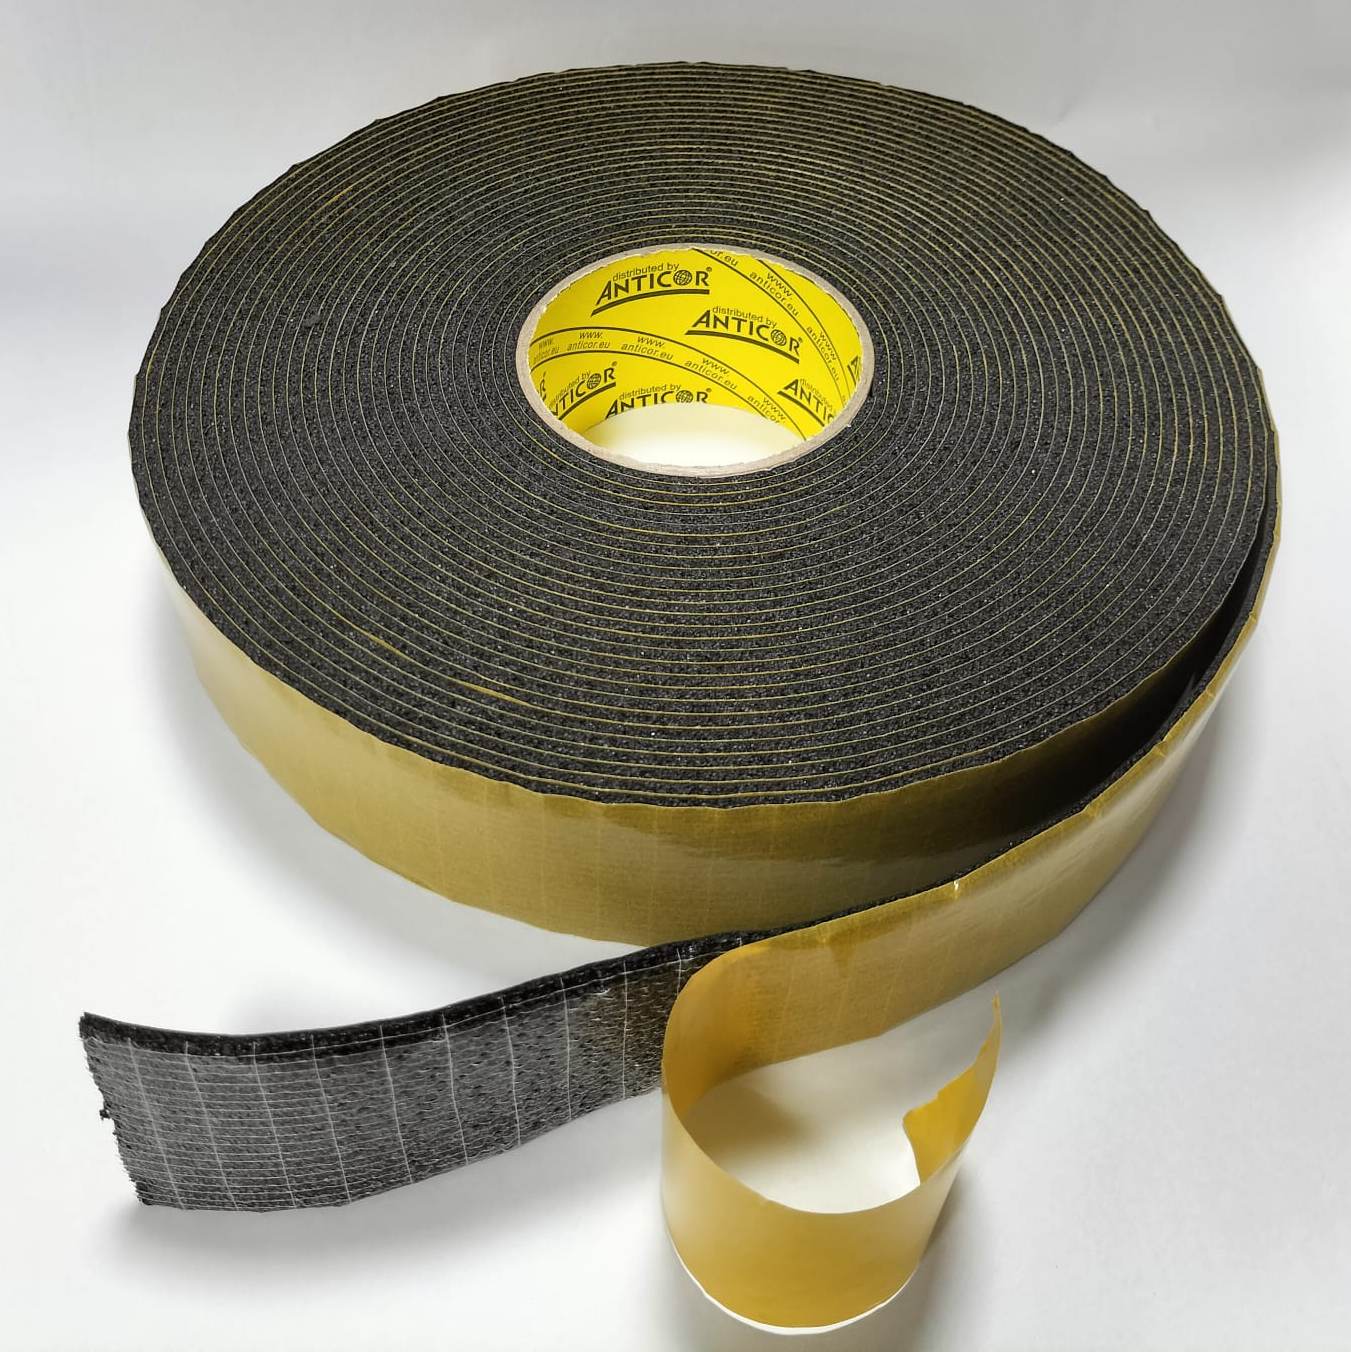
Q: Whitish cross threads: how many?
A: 10